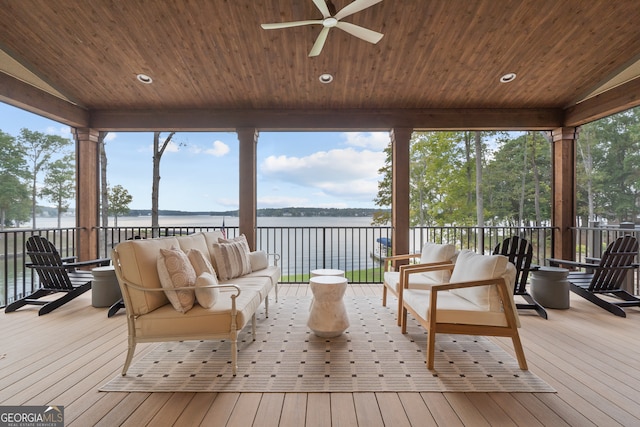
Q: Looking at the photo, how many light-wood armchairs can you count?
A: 2